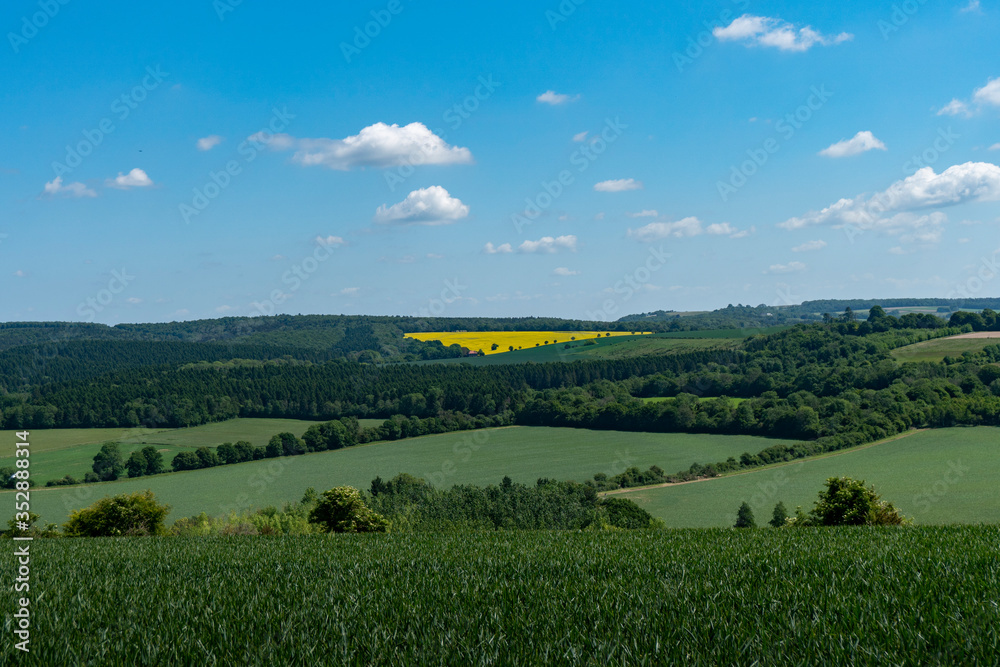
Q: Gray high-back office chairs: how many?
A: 0